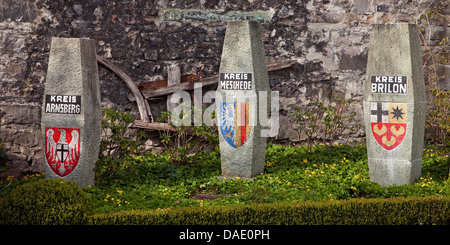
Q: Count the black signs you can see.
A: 3